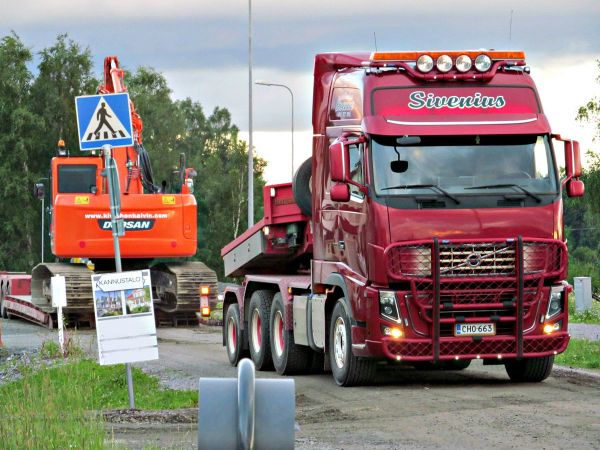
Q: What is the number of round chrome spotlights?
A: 4